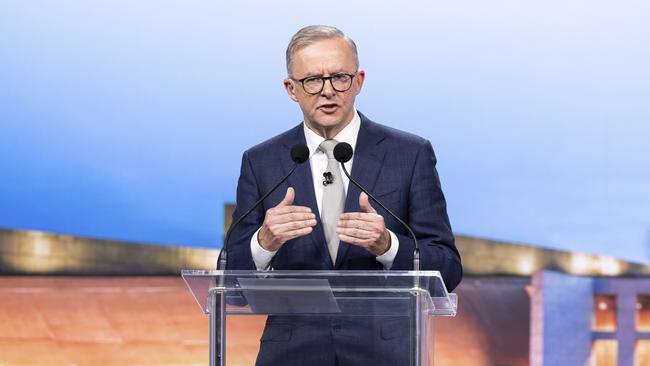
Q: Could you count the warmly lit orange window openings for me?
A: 4